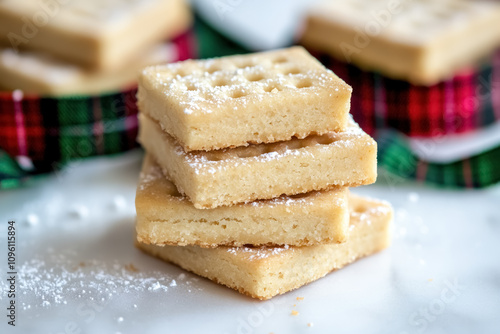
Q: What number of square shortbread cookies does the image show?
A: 7